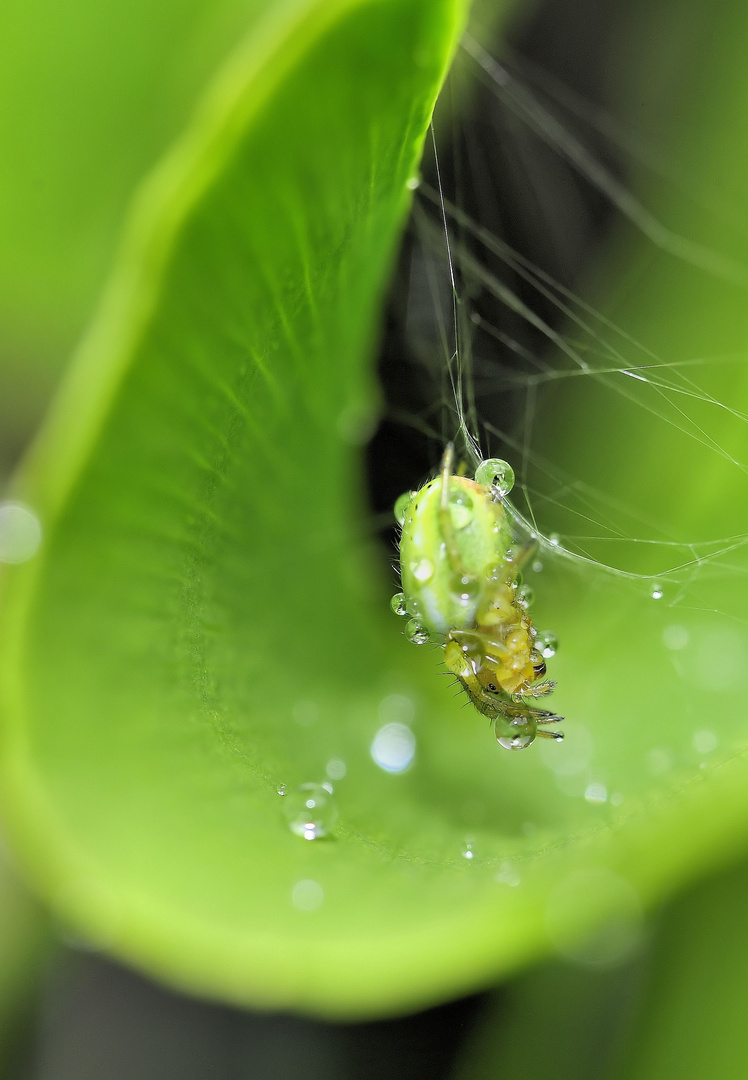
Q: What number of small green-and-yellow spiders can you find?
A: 1